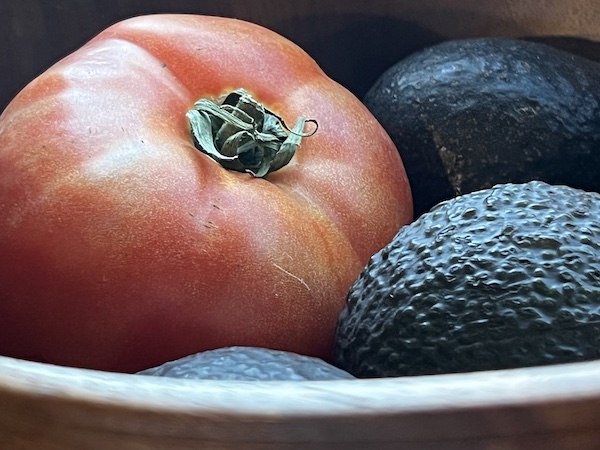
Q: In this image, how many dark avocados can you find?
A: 3